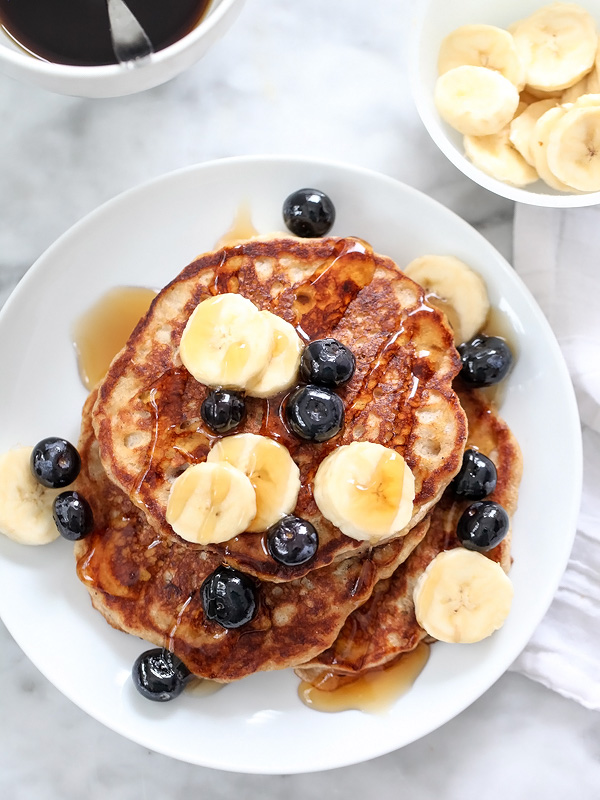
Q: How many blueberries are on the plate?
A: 12